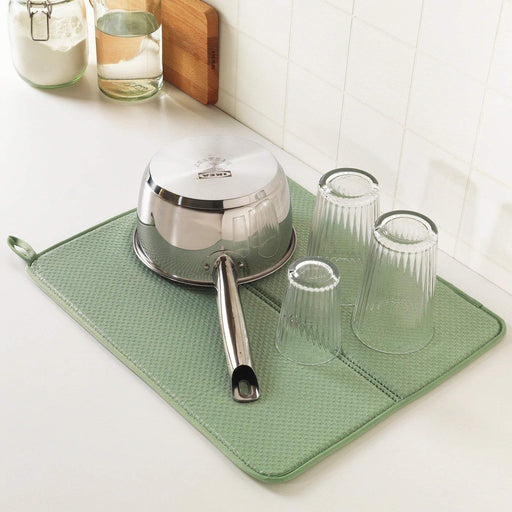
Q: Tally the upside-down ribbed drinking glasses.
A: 3